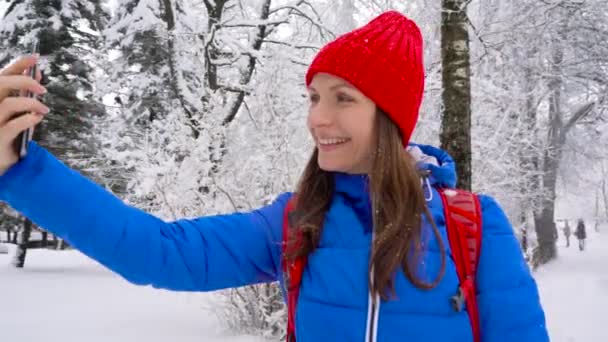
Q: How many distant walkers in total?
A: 2